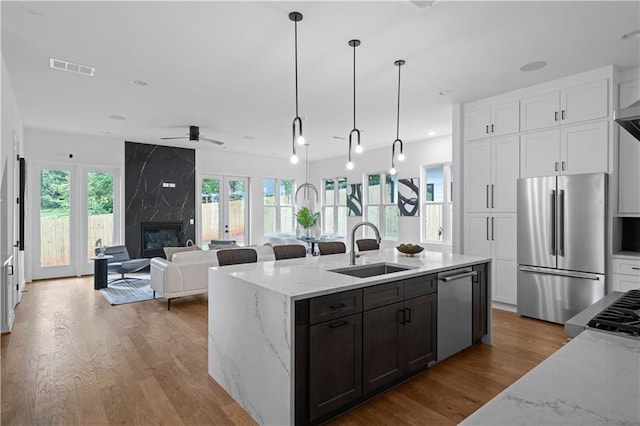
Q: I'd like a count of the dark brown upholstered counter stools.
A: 4